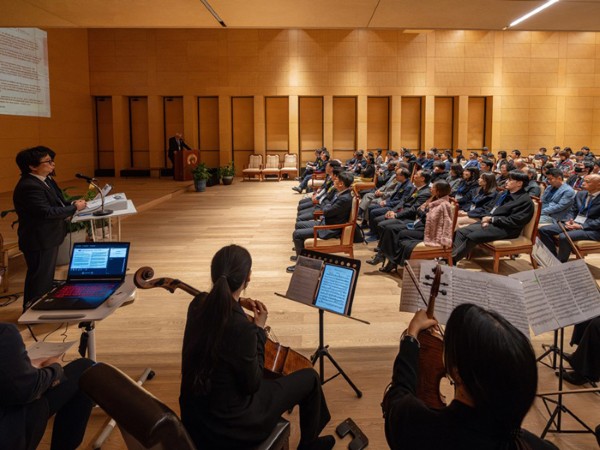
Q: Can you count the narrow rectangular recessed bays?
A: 12